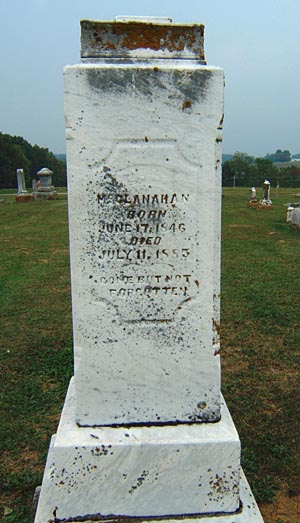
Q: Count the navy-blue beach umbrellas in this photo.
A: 0